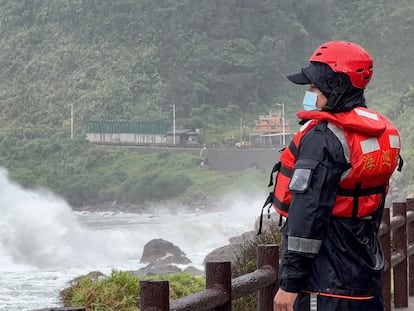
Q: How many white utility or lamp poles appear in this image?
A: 3